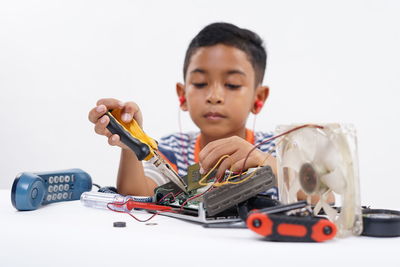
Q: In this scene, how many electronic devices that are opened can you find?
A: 1